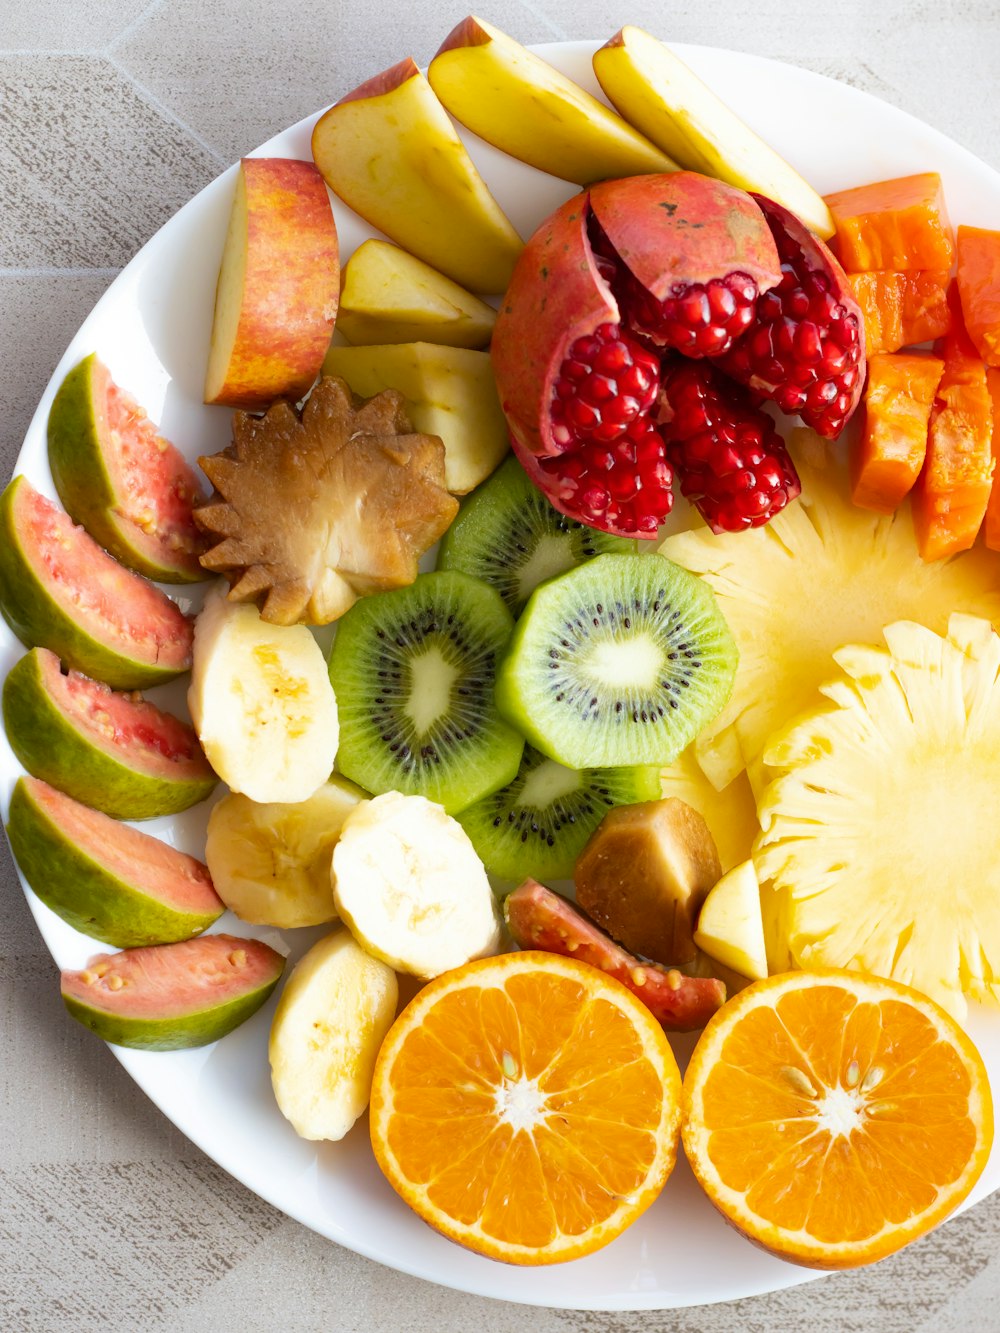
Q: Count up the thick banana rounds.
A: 4